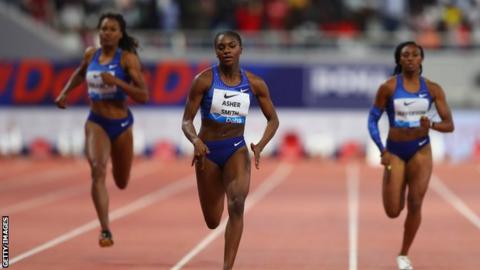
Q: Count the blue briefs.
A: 3